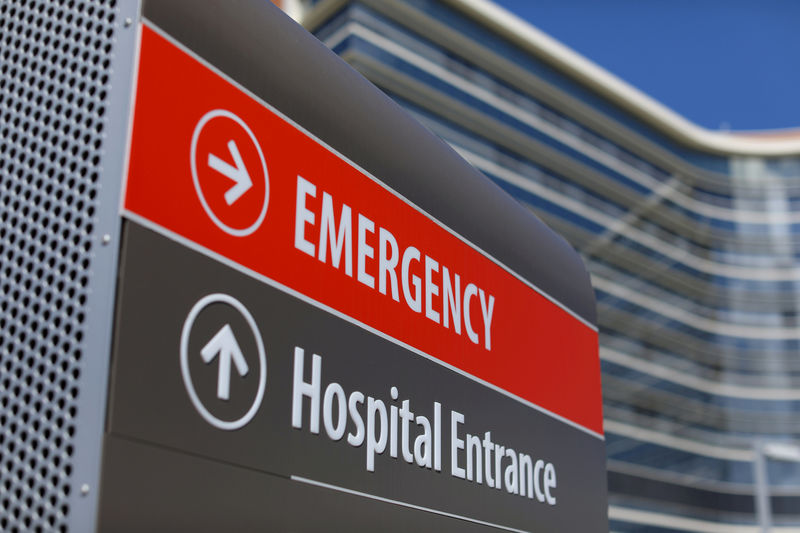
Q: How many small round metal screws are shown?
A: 3